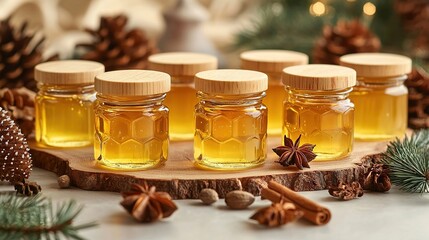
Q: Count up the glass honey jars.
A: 7